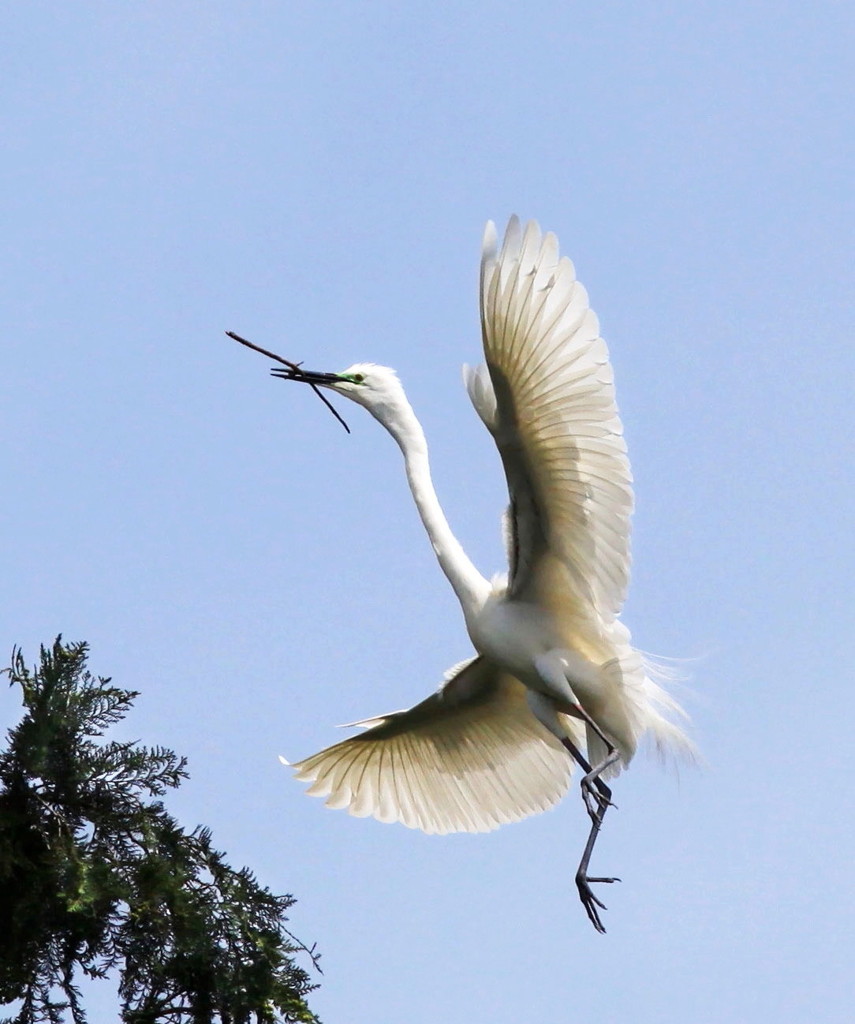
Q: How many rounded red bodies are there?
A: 0